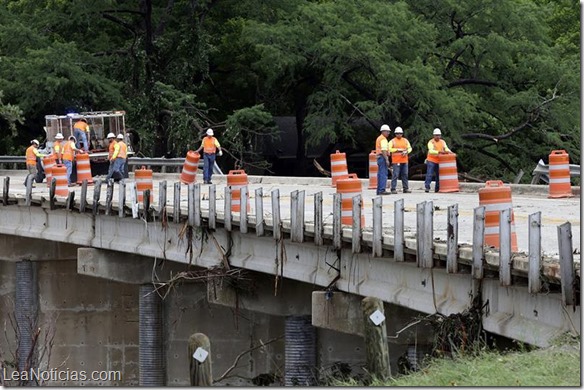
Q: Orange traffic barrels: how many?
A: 12